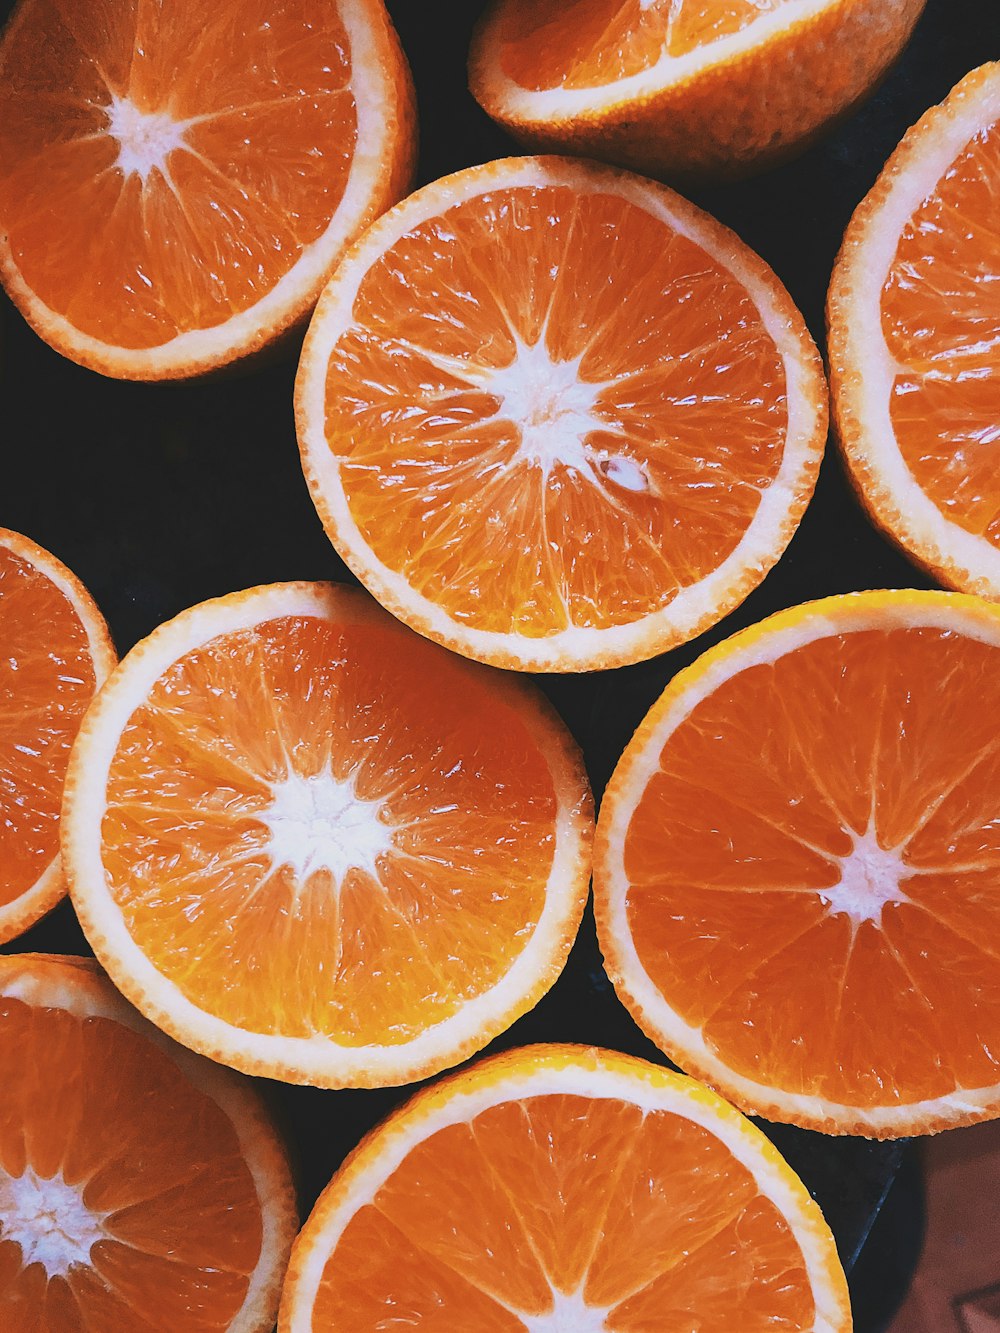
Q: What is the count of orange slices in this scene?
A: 9